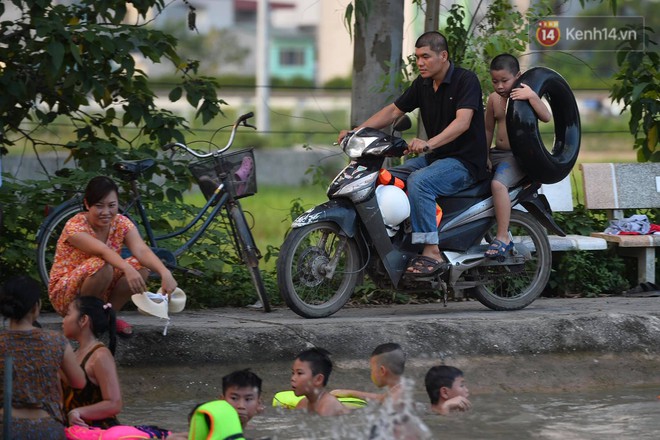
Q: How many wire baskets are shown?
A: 1